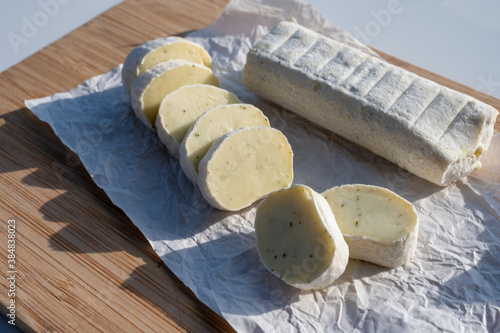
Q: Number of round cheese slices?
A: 7